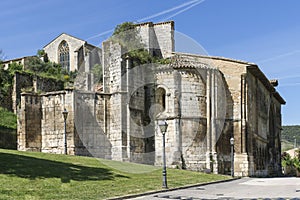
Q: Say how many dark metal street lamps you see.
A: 3